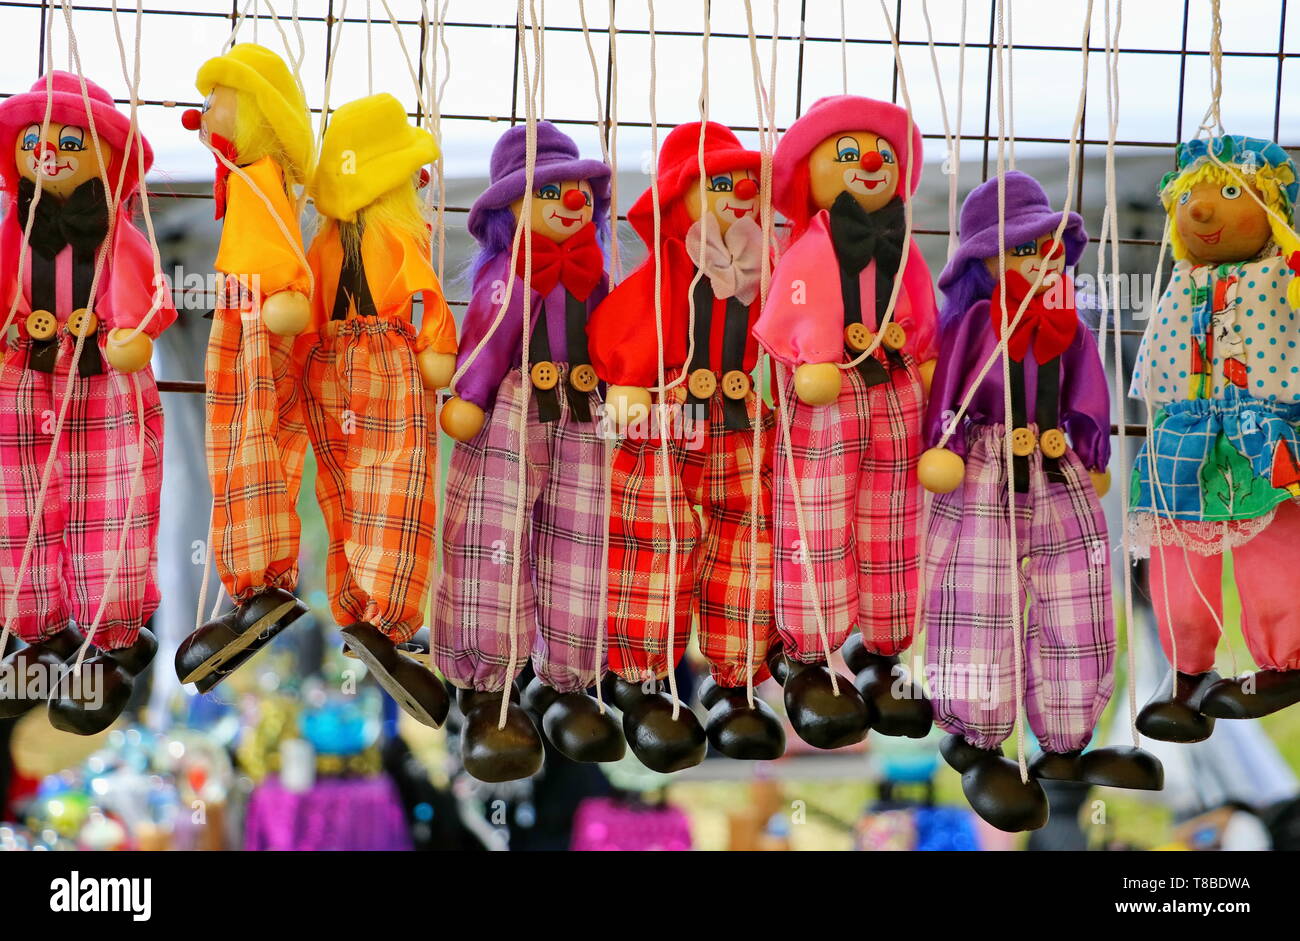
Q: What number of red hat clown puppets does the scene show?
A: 1